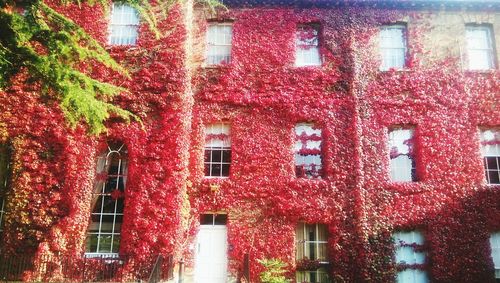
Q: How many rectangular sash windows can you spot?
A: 12